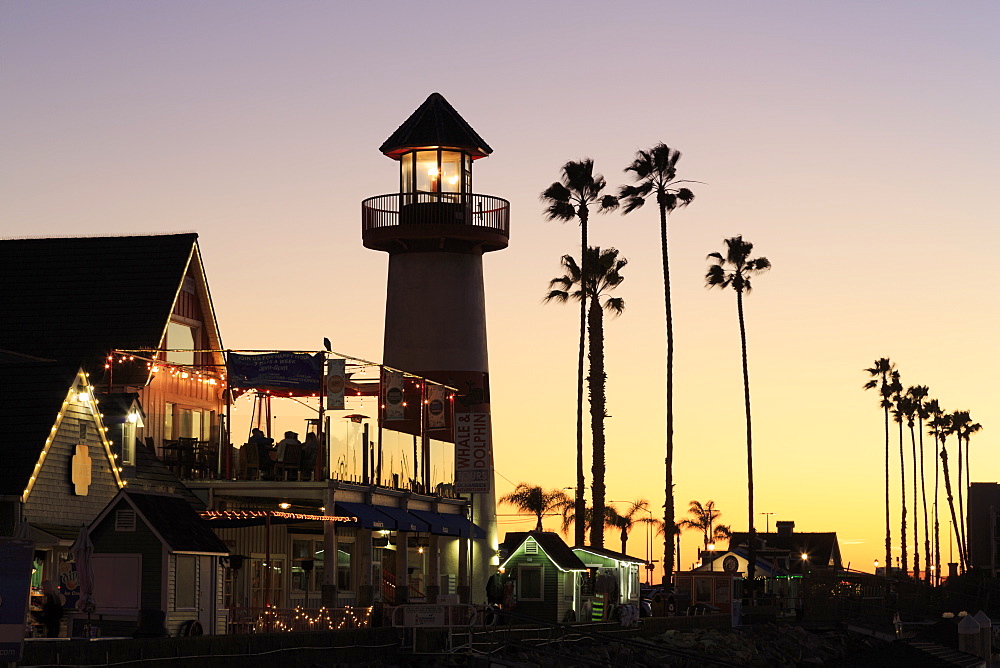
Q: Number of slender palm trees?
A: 12